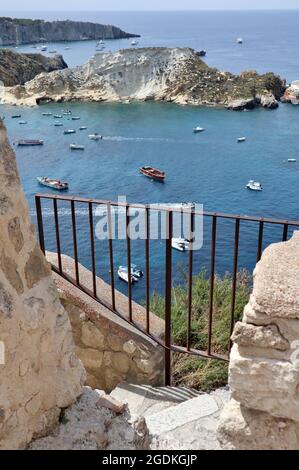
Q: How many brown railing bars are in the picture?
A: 13